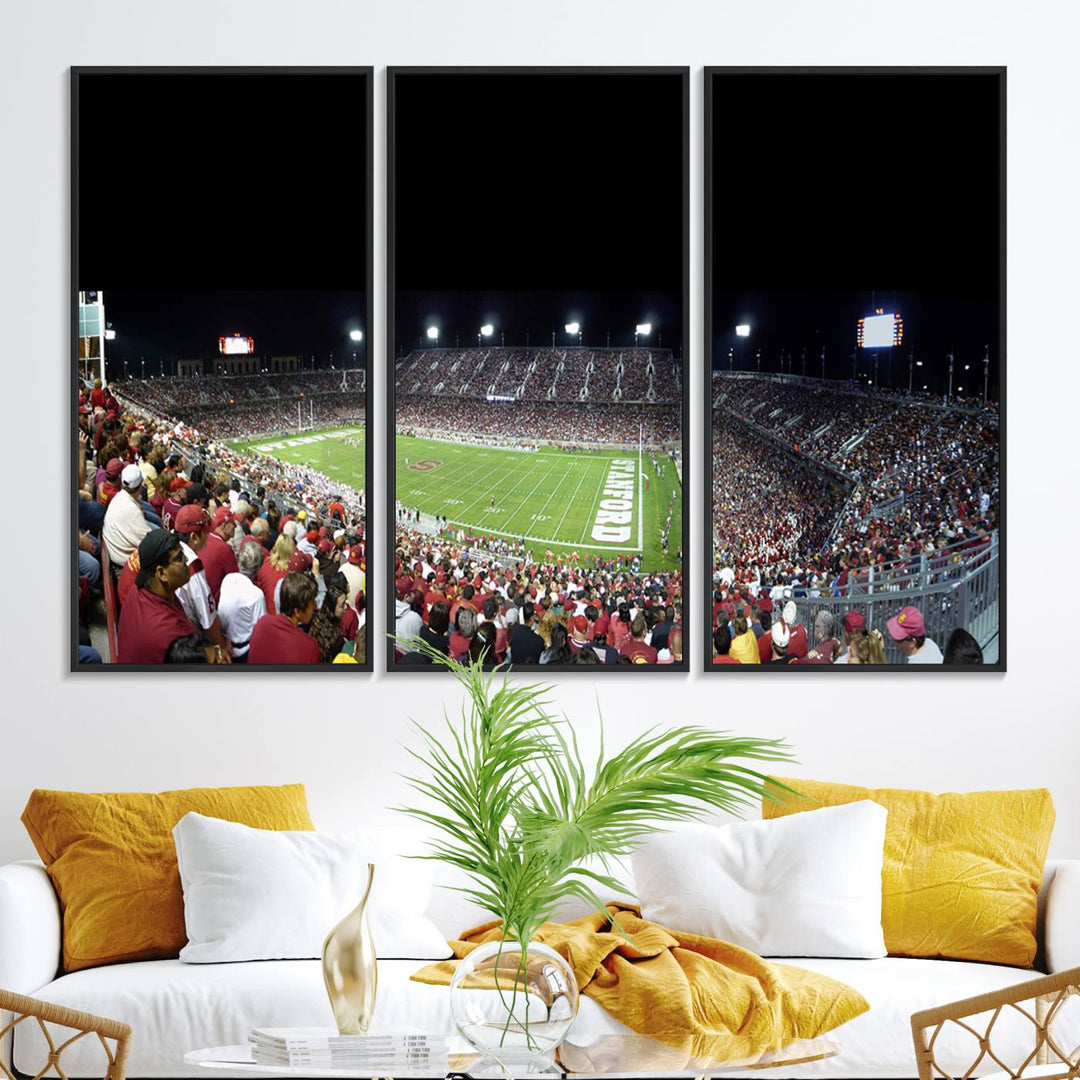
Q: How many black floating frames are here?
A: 3